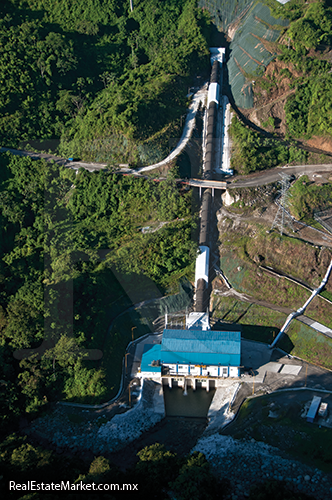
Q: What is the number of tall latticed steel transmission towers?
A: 1